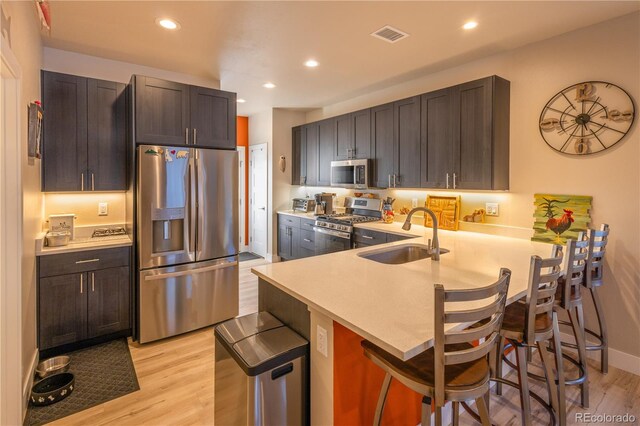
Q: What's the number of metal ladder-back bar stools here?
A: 4